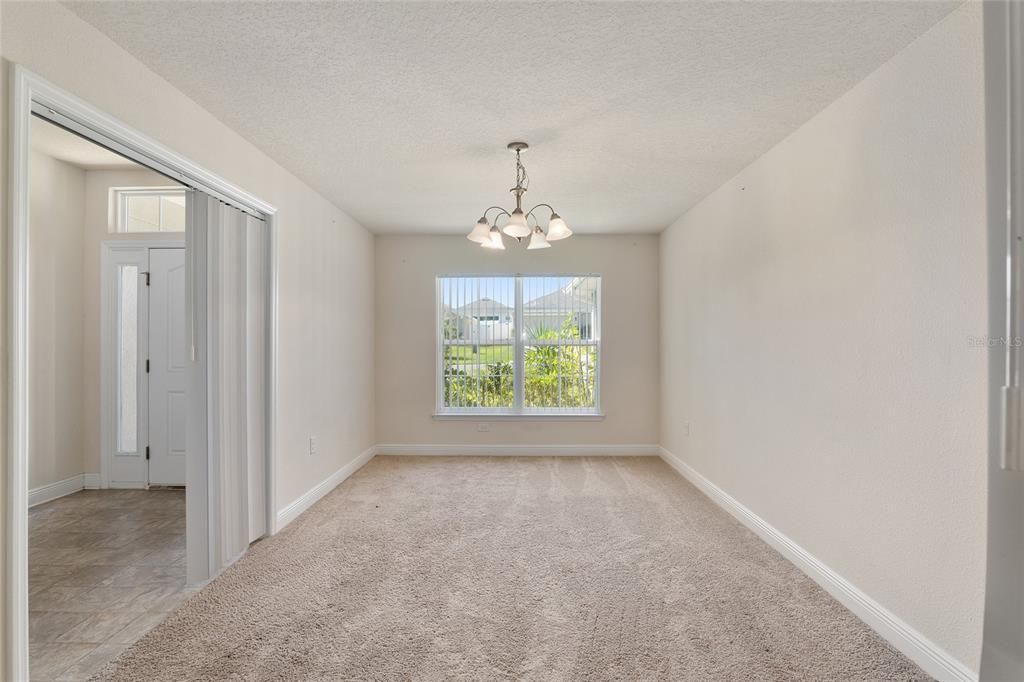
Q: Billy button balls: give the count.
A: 0